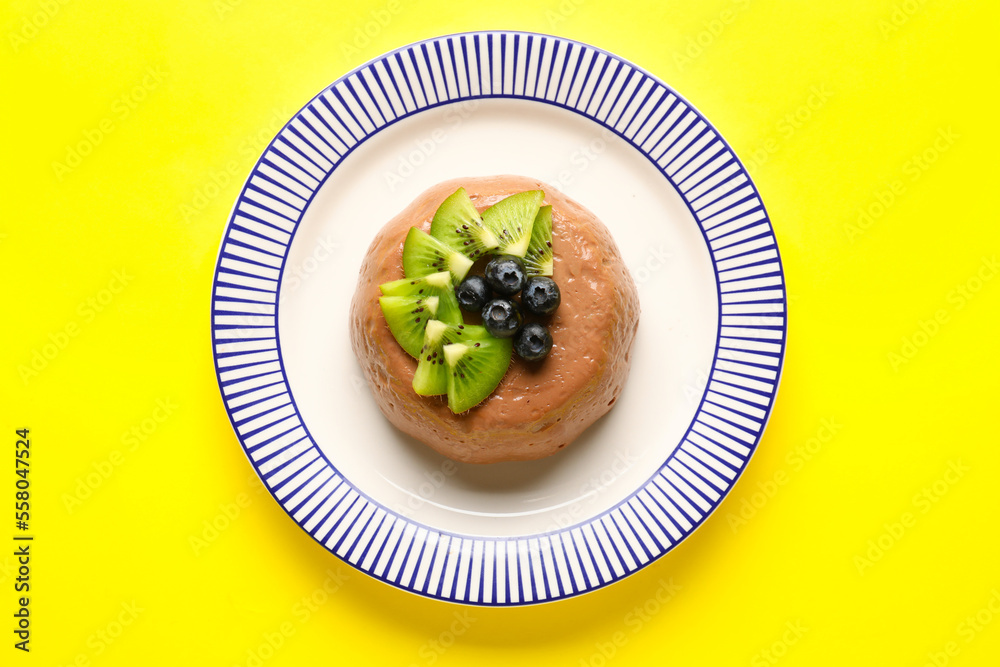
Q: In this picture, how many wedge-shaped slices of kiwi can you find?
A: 8